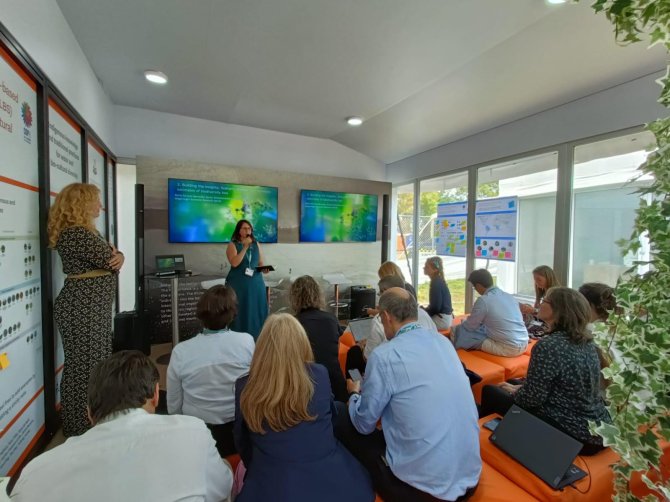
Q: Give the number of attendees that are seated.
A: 12